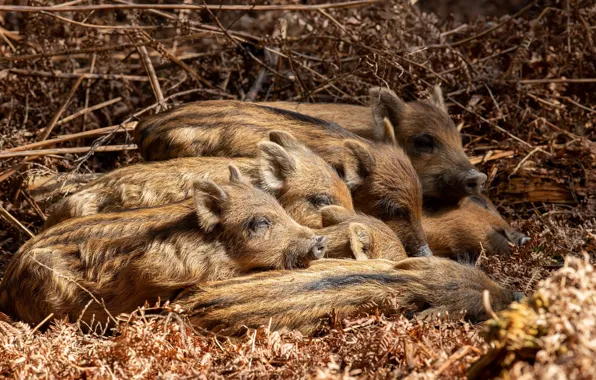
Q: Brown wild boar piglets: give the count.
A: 7